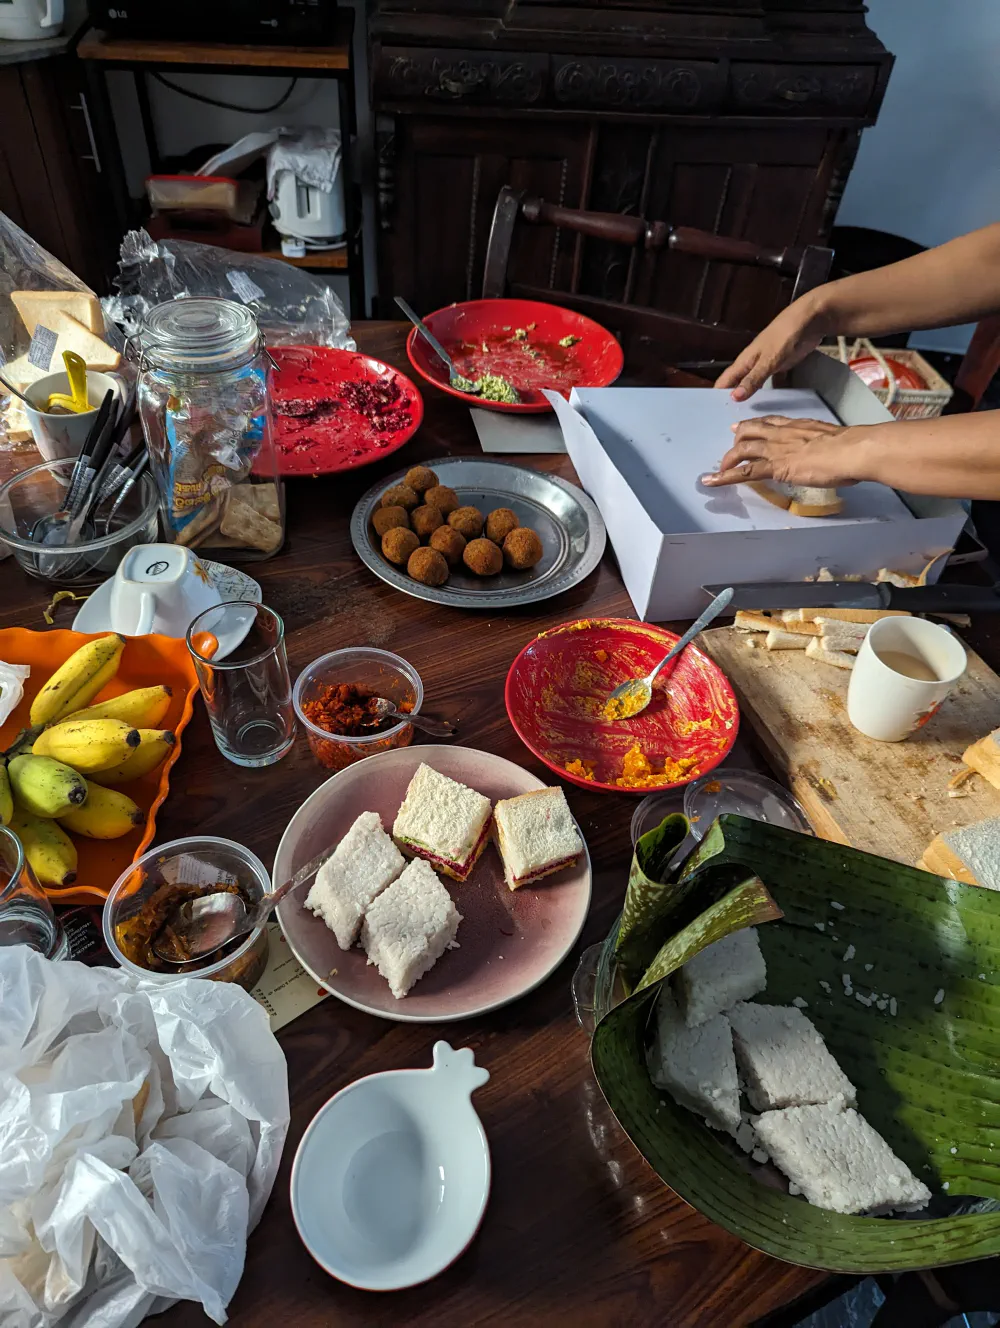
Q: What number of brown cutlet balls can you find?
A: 12